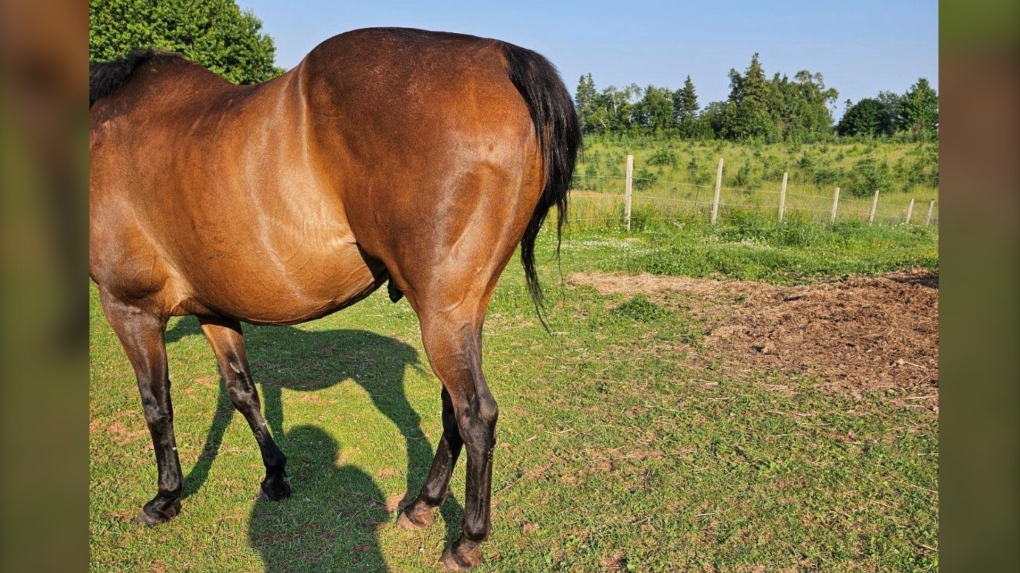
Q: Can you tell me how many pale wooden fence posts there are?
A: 7